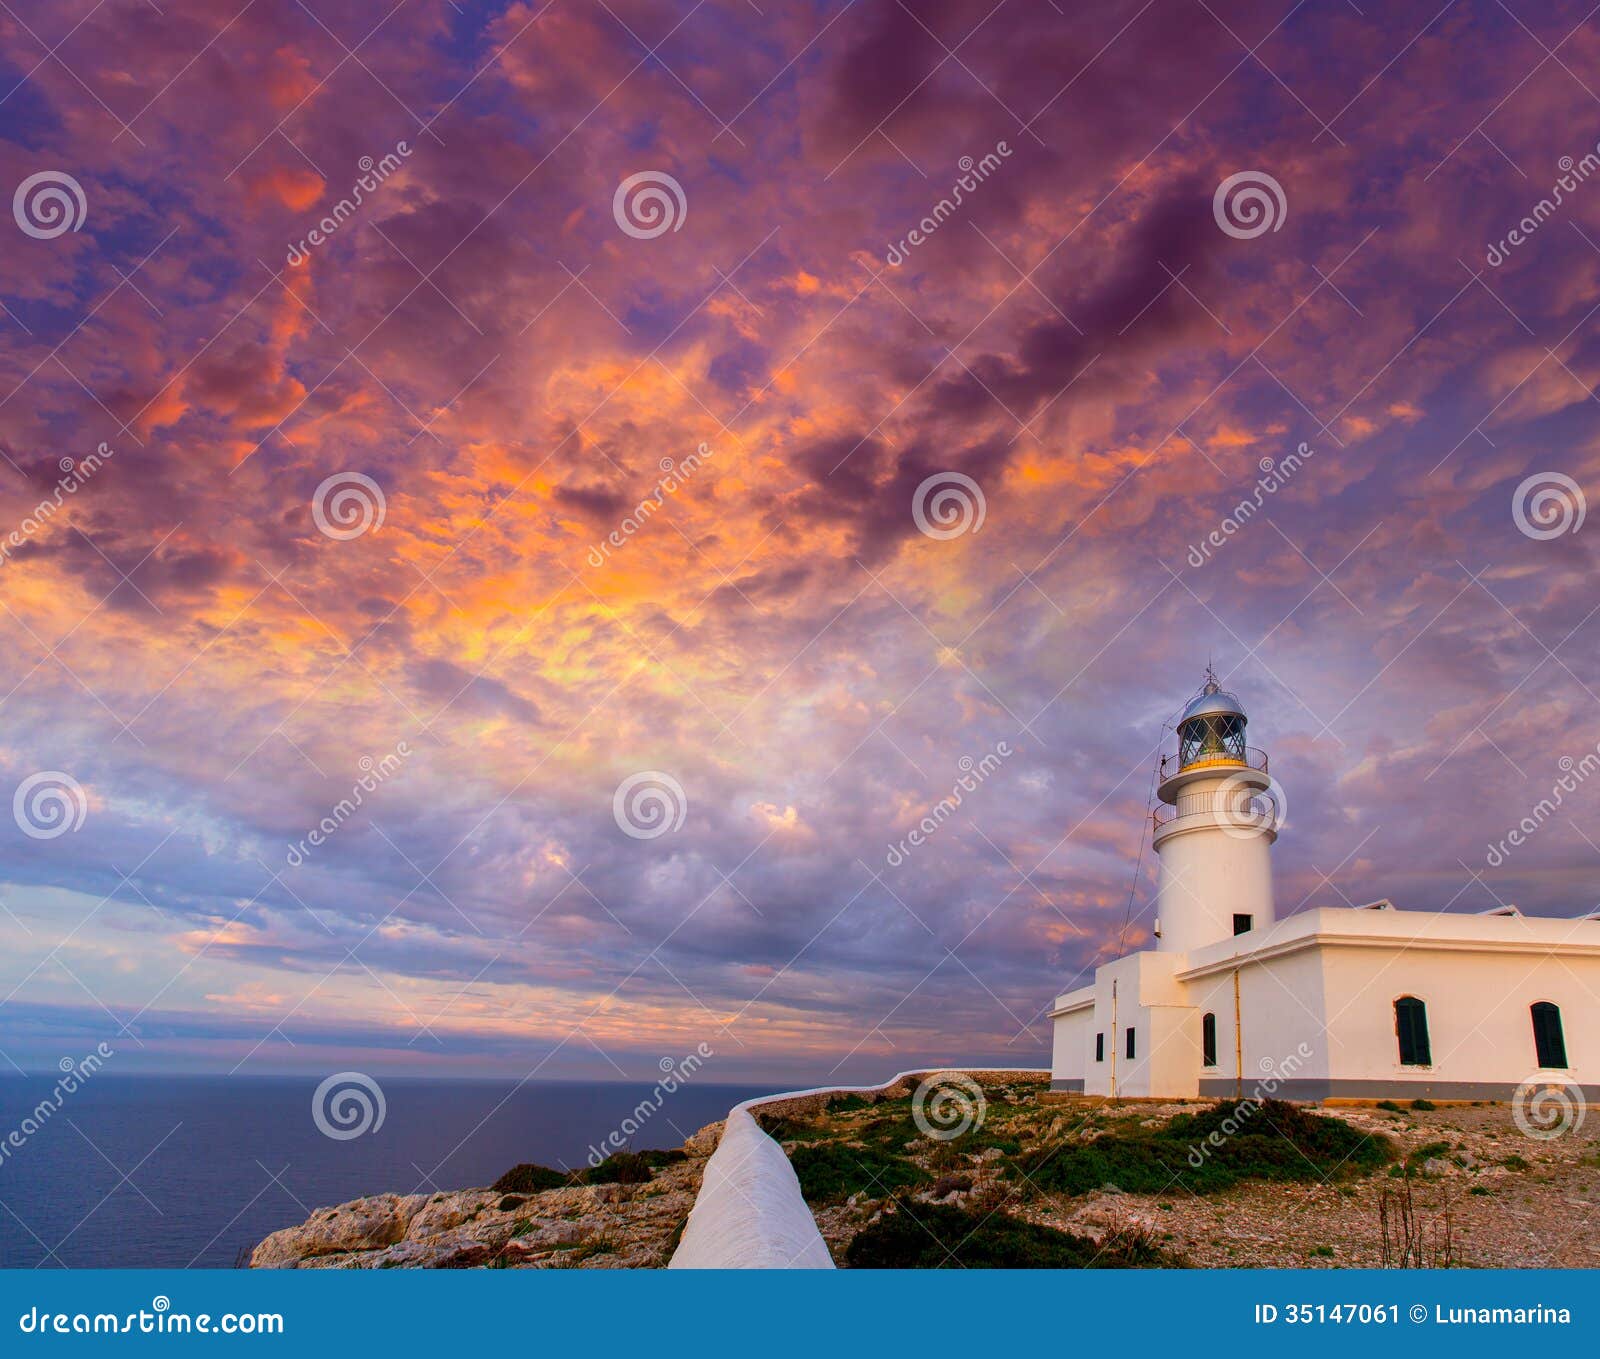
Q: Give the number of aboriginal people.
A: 0